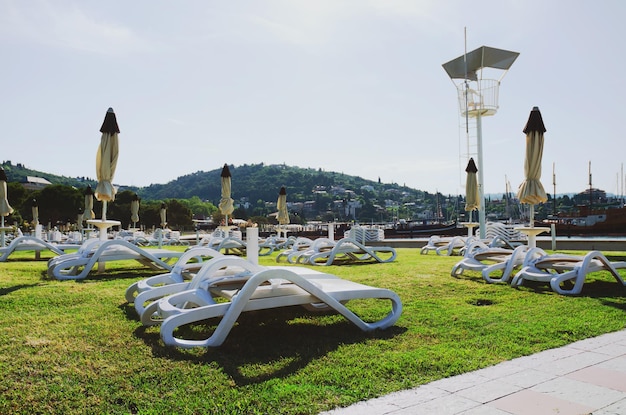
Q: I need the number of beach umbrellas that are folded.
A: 11